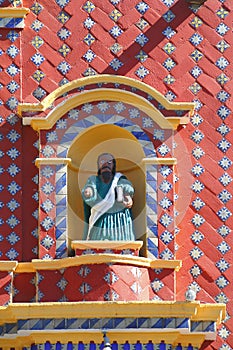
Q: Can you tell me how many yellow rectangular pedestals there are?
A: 1